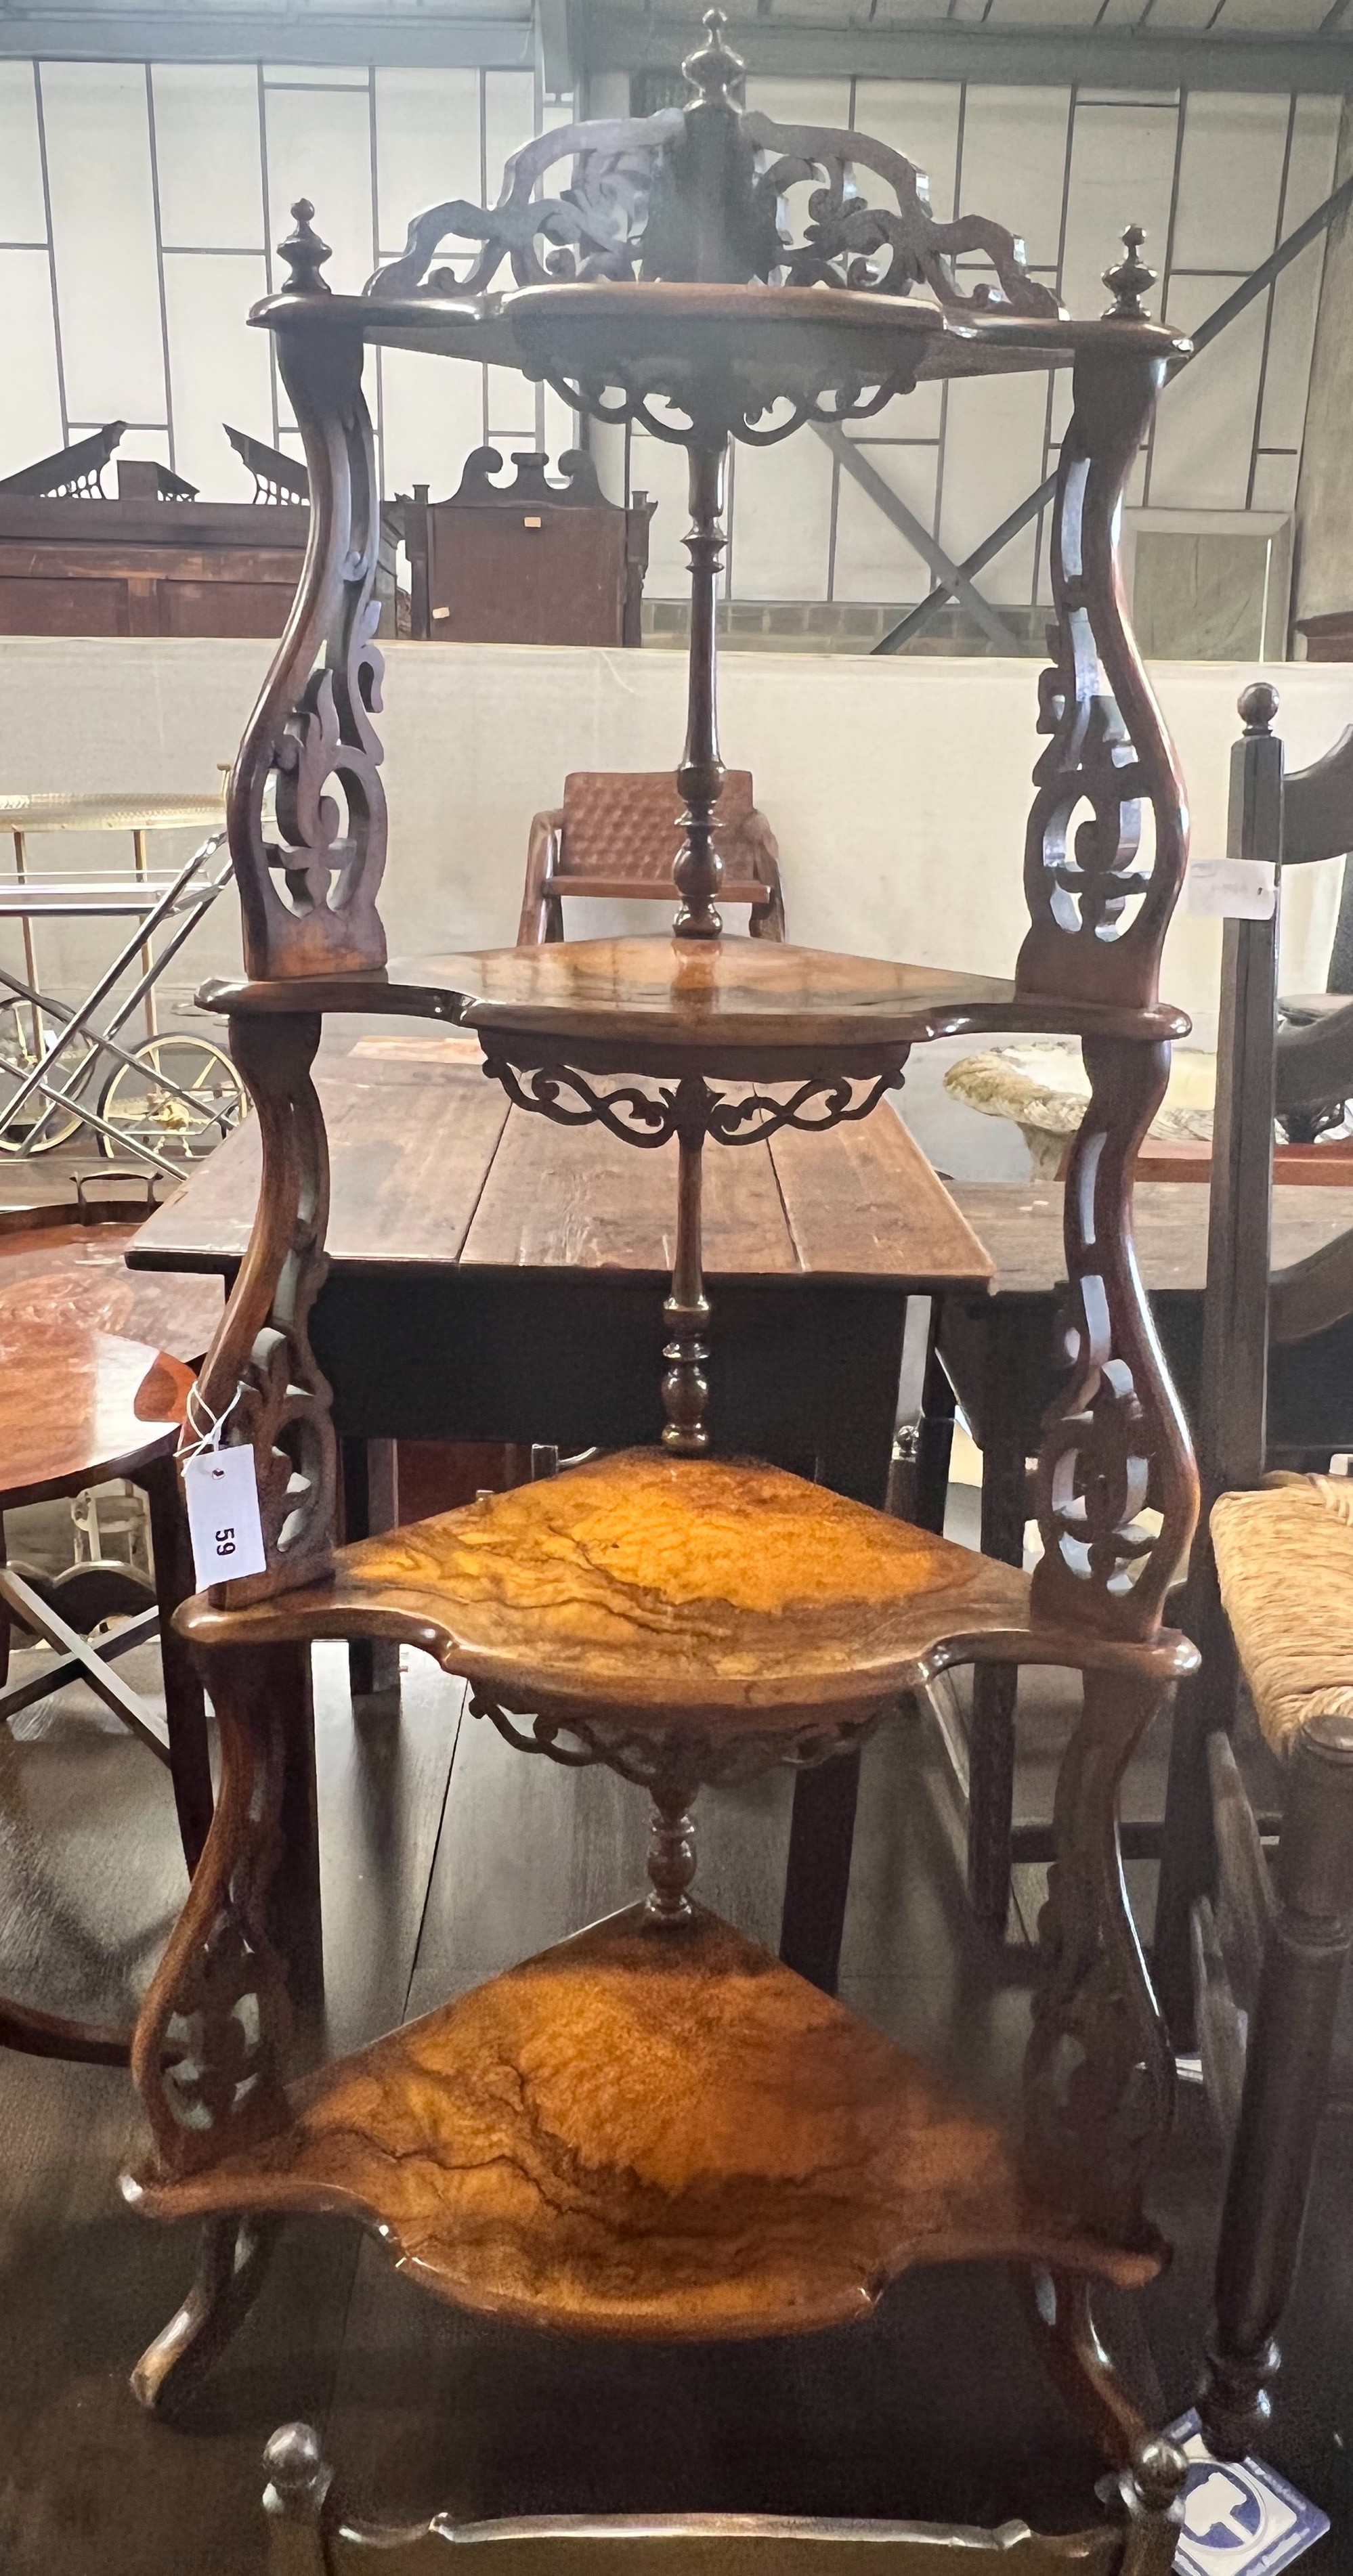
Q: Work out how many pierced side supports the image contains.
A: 6